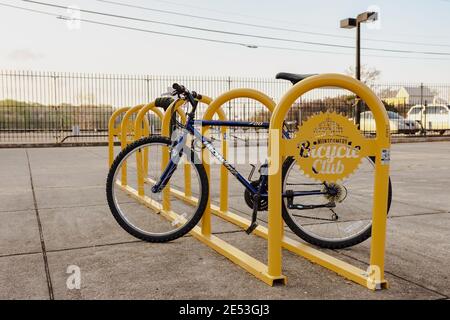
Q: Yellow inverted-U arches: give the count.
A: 6